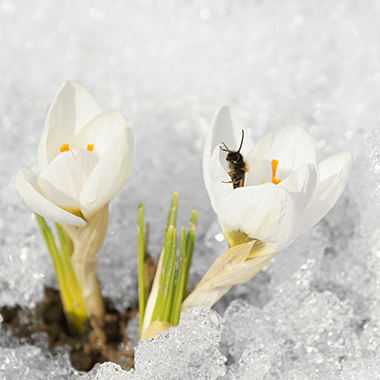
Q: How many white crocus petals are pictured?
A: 12